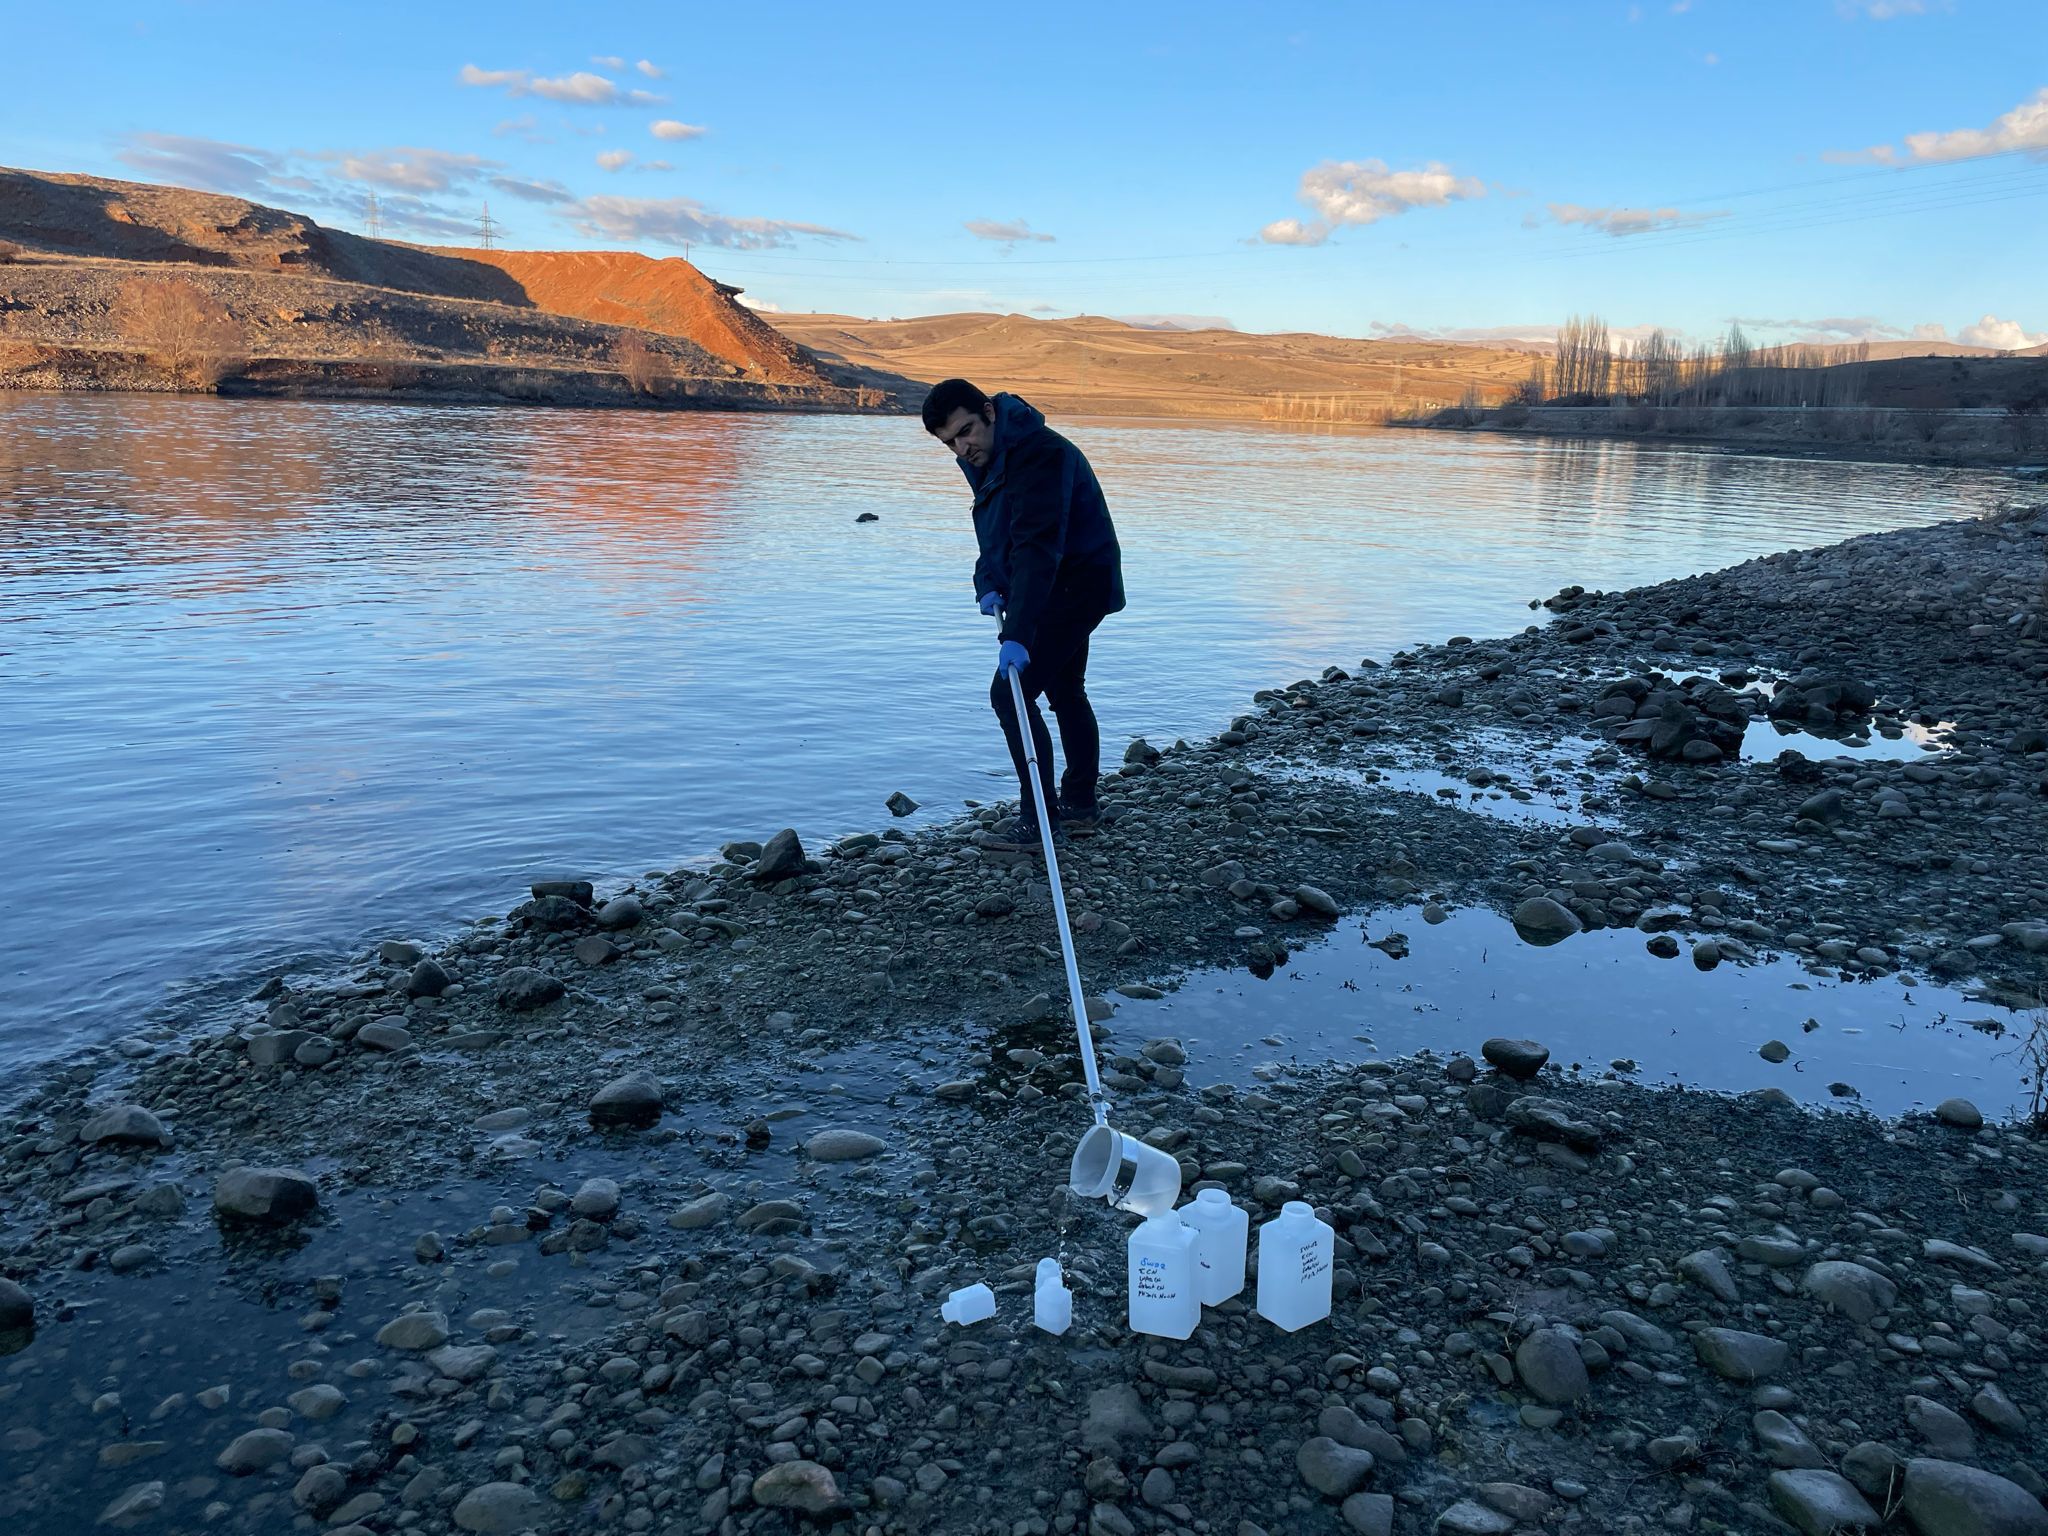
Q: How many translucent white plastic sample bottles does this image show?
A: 6